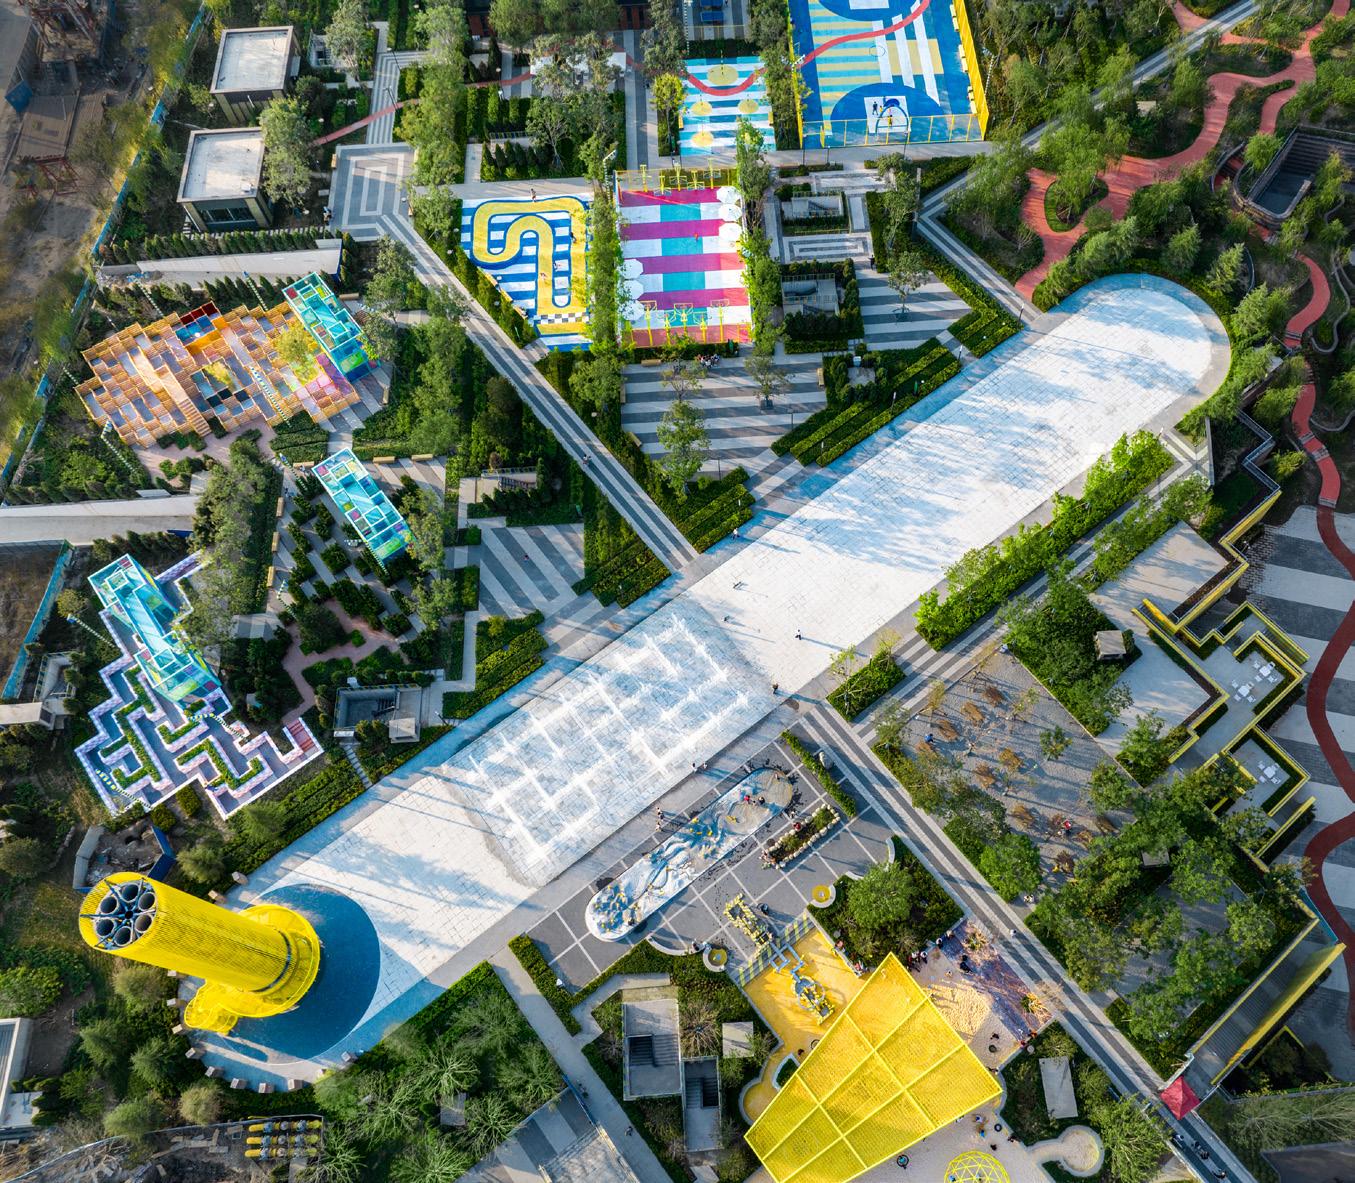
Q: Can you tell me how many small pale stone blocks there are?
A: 12